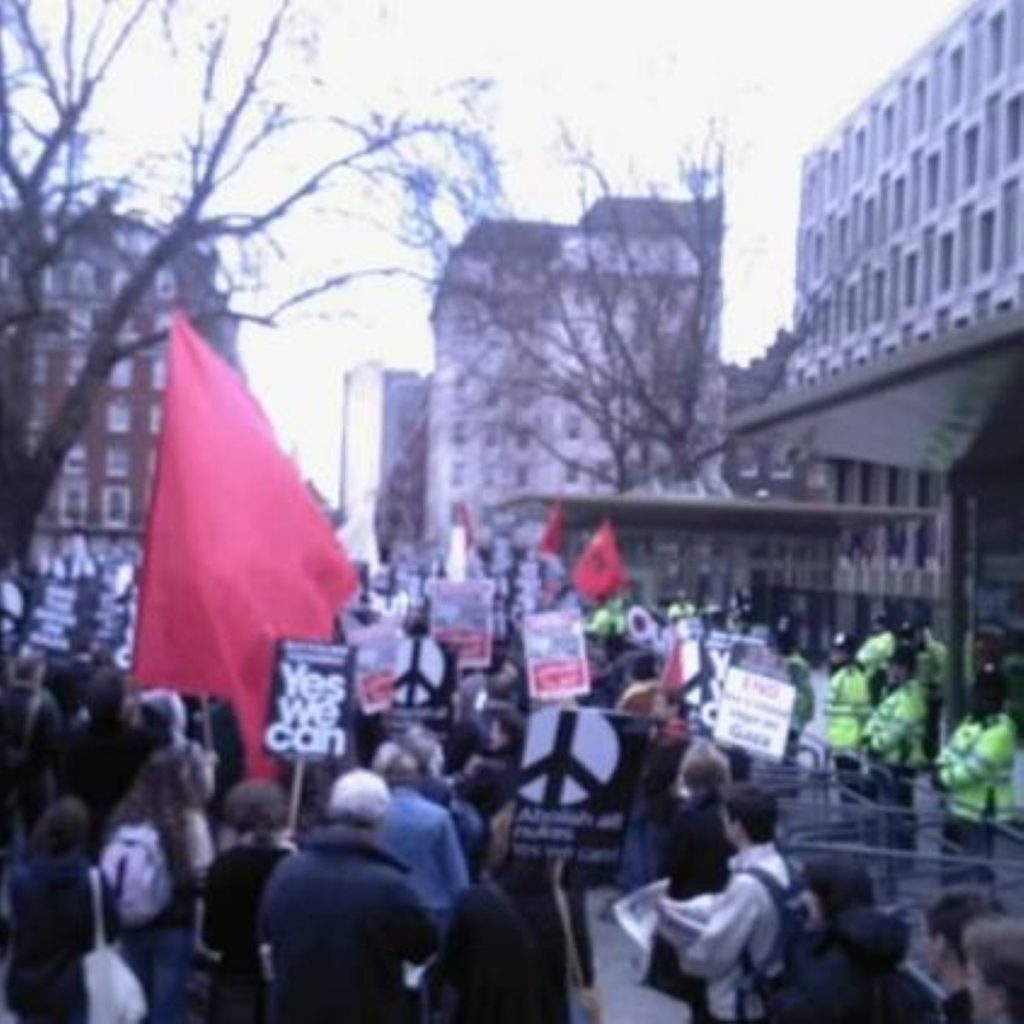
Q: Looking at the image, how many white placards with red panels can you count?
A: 3